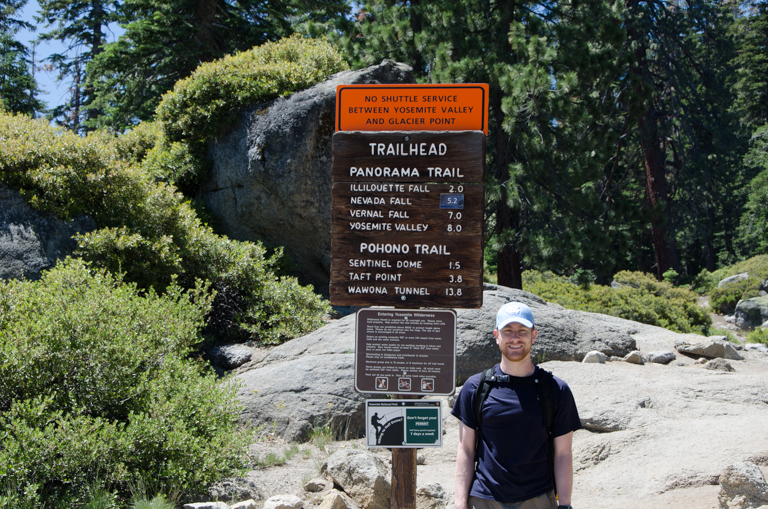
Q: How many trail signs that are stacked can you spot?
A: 4